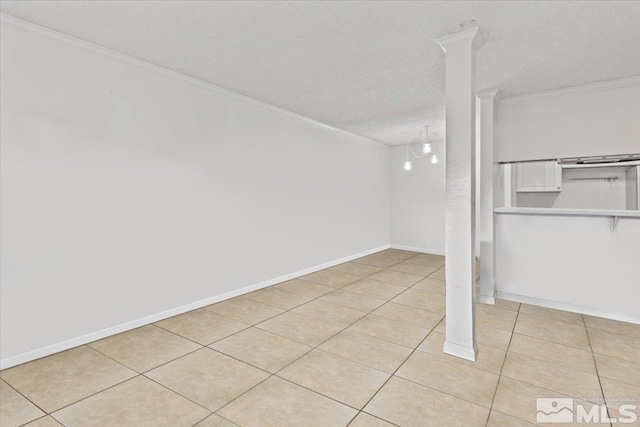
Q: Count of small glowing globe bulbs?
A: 3